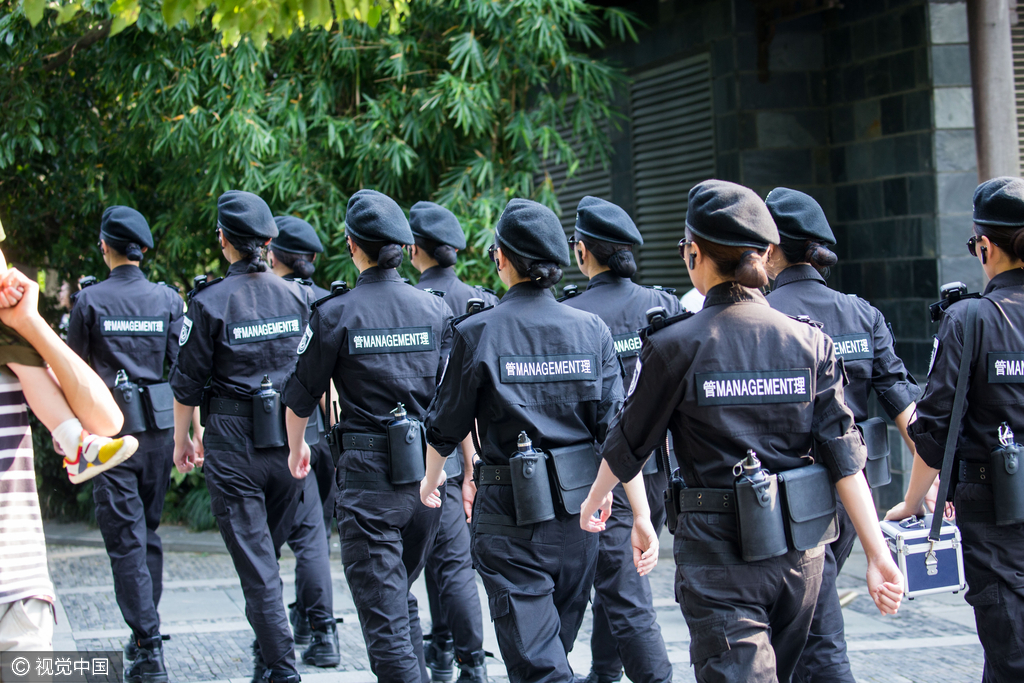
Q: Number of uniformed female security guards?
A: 10